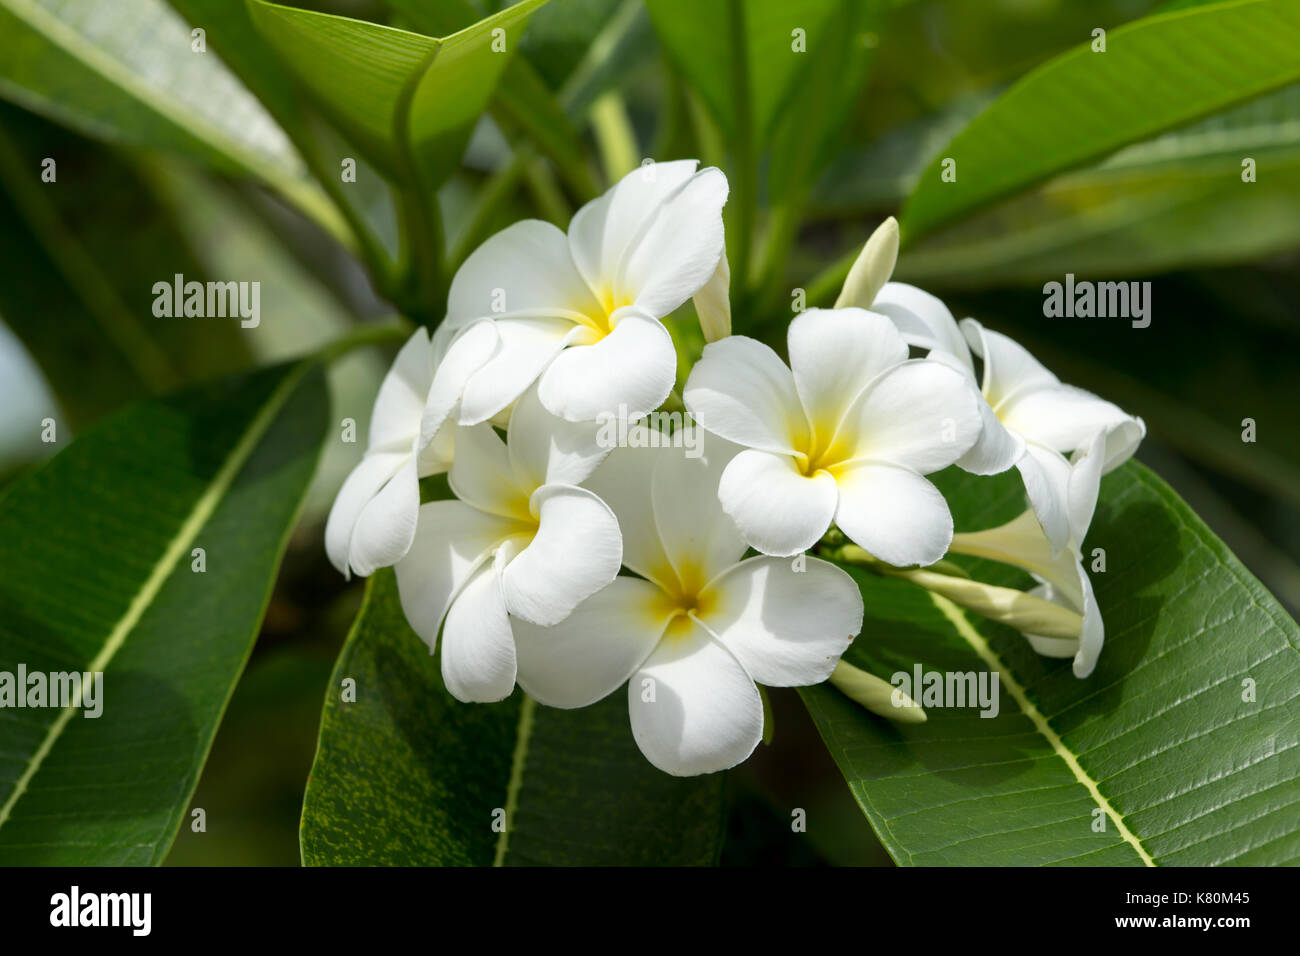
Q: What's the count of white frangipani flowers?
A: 7